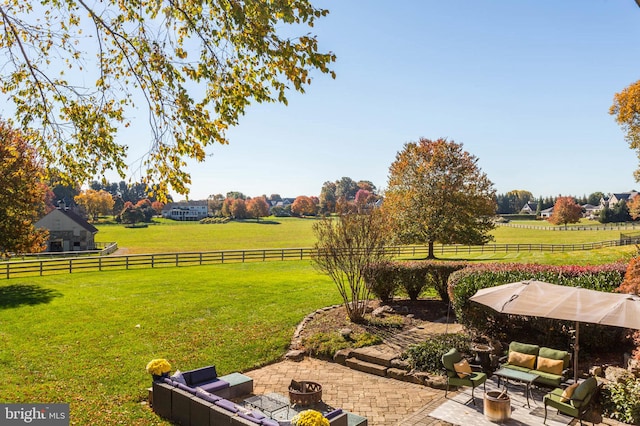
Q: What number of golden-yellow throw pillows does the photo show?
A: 4